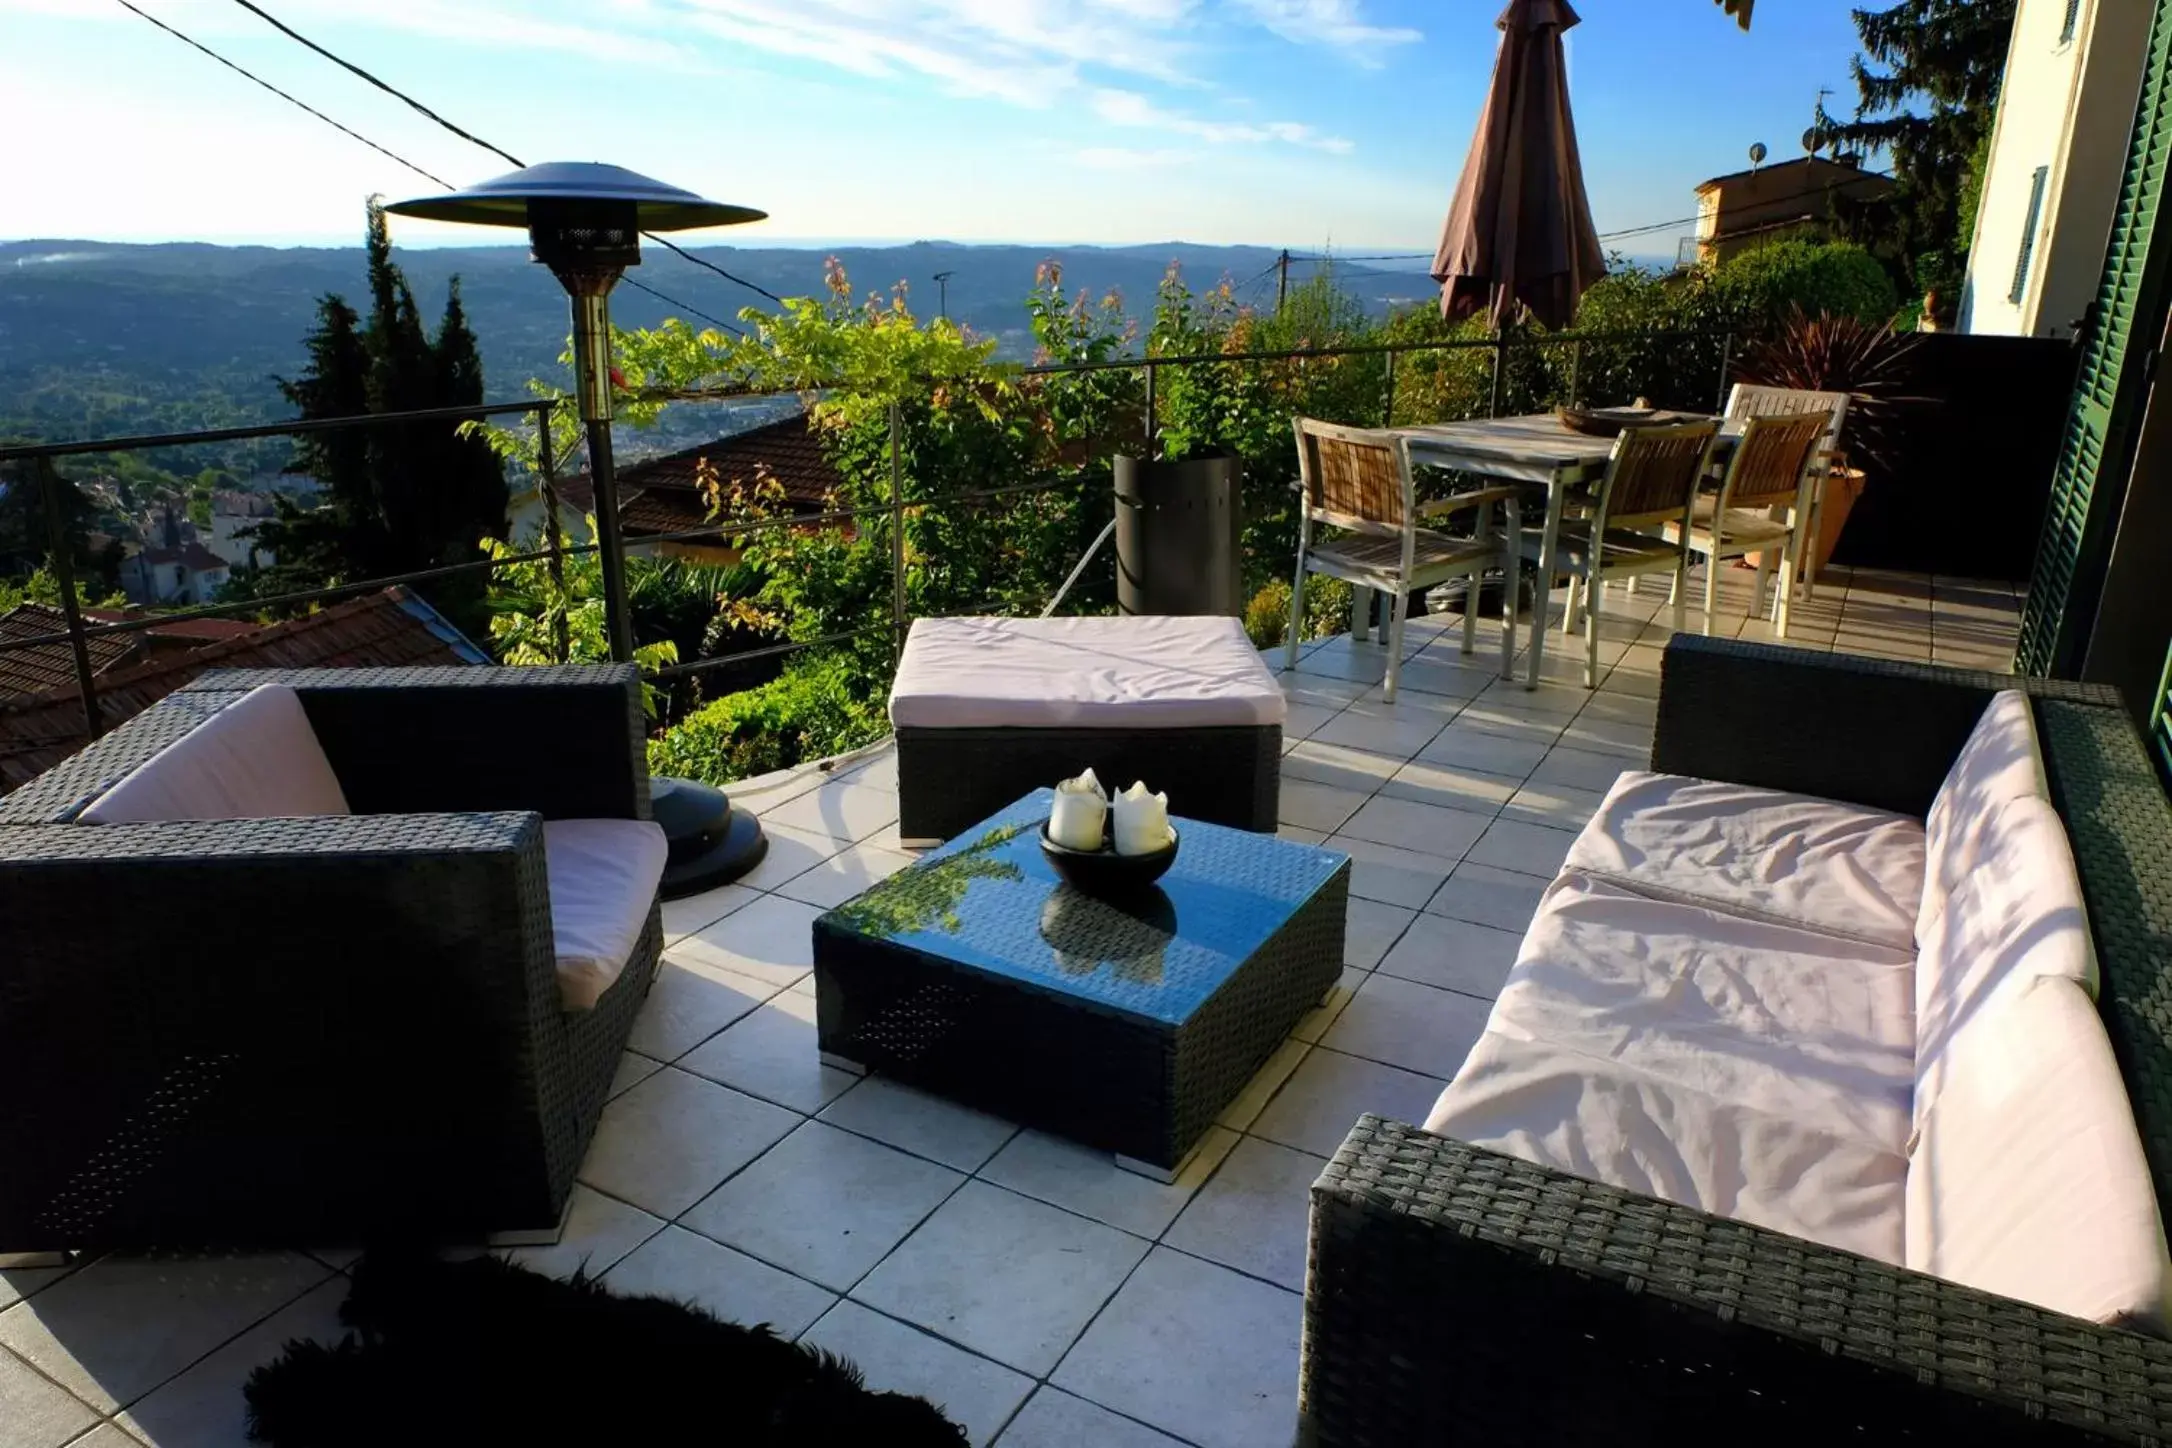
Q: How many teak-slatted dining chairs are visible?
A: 4